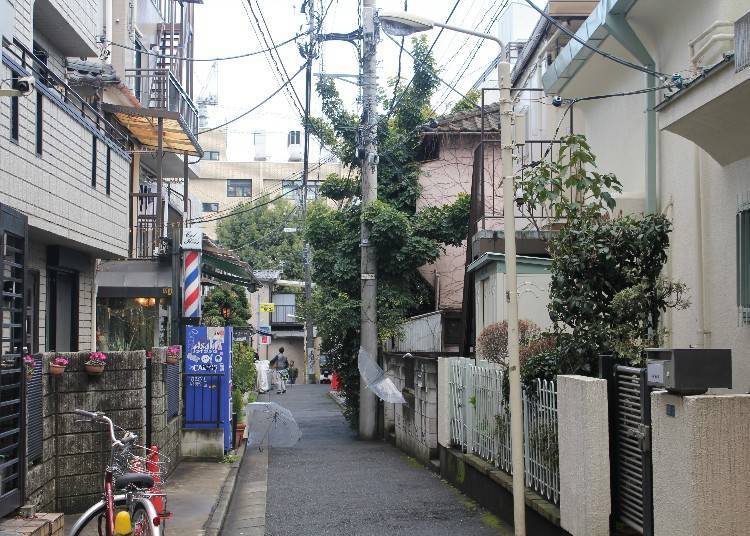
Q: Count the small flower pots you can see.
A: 4